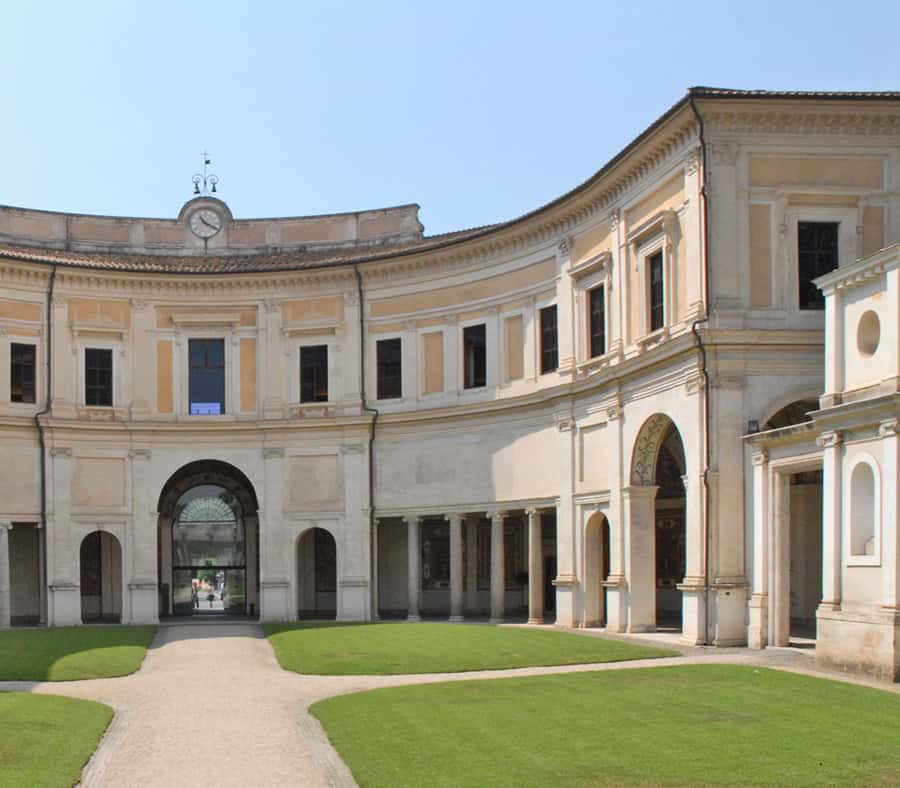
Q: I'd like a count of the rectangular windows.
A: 10